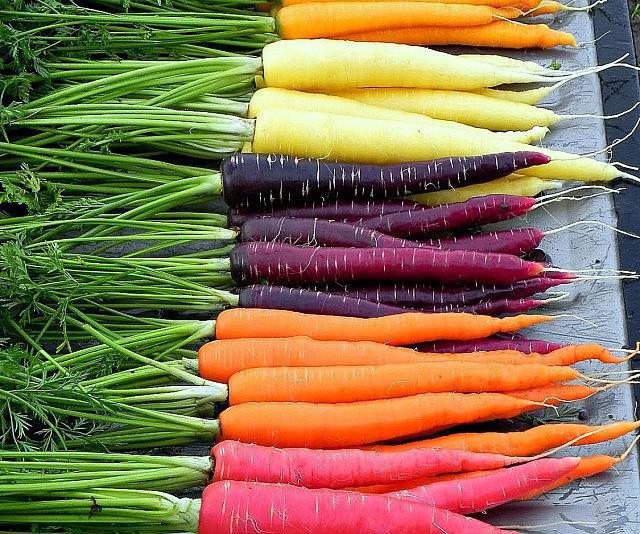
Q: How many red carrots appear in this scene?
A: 3